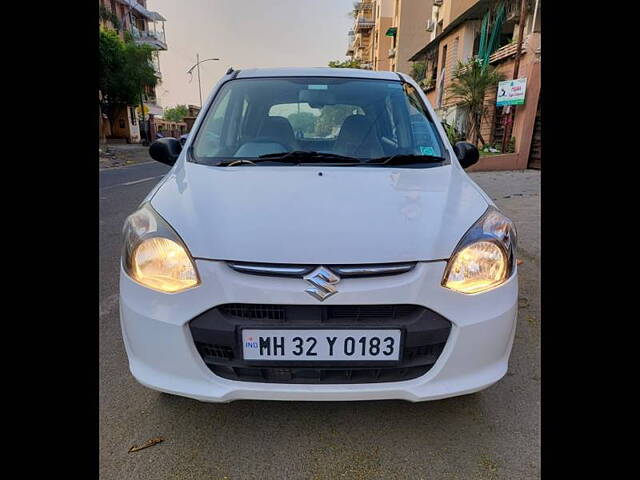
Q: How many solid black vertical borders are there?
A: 2